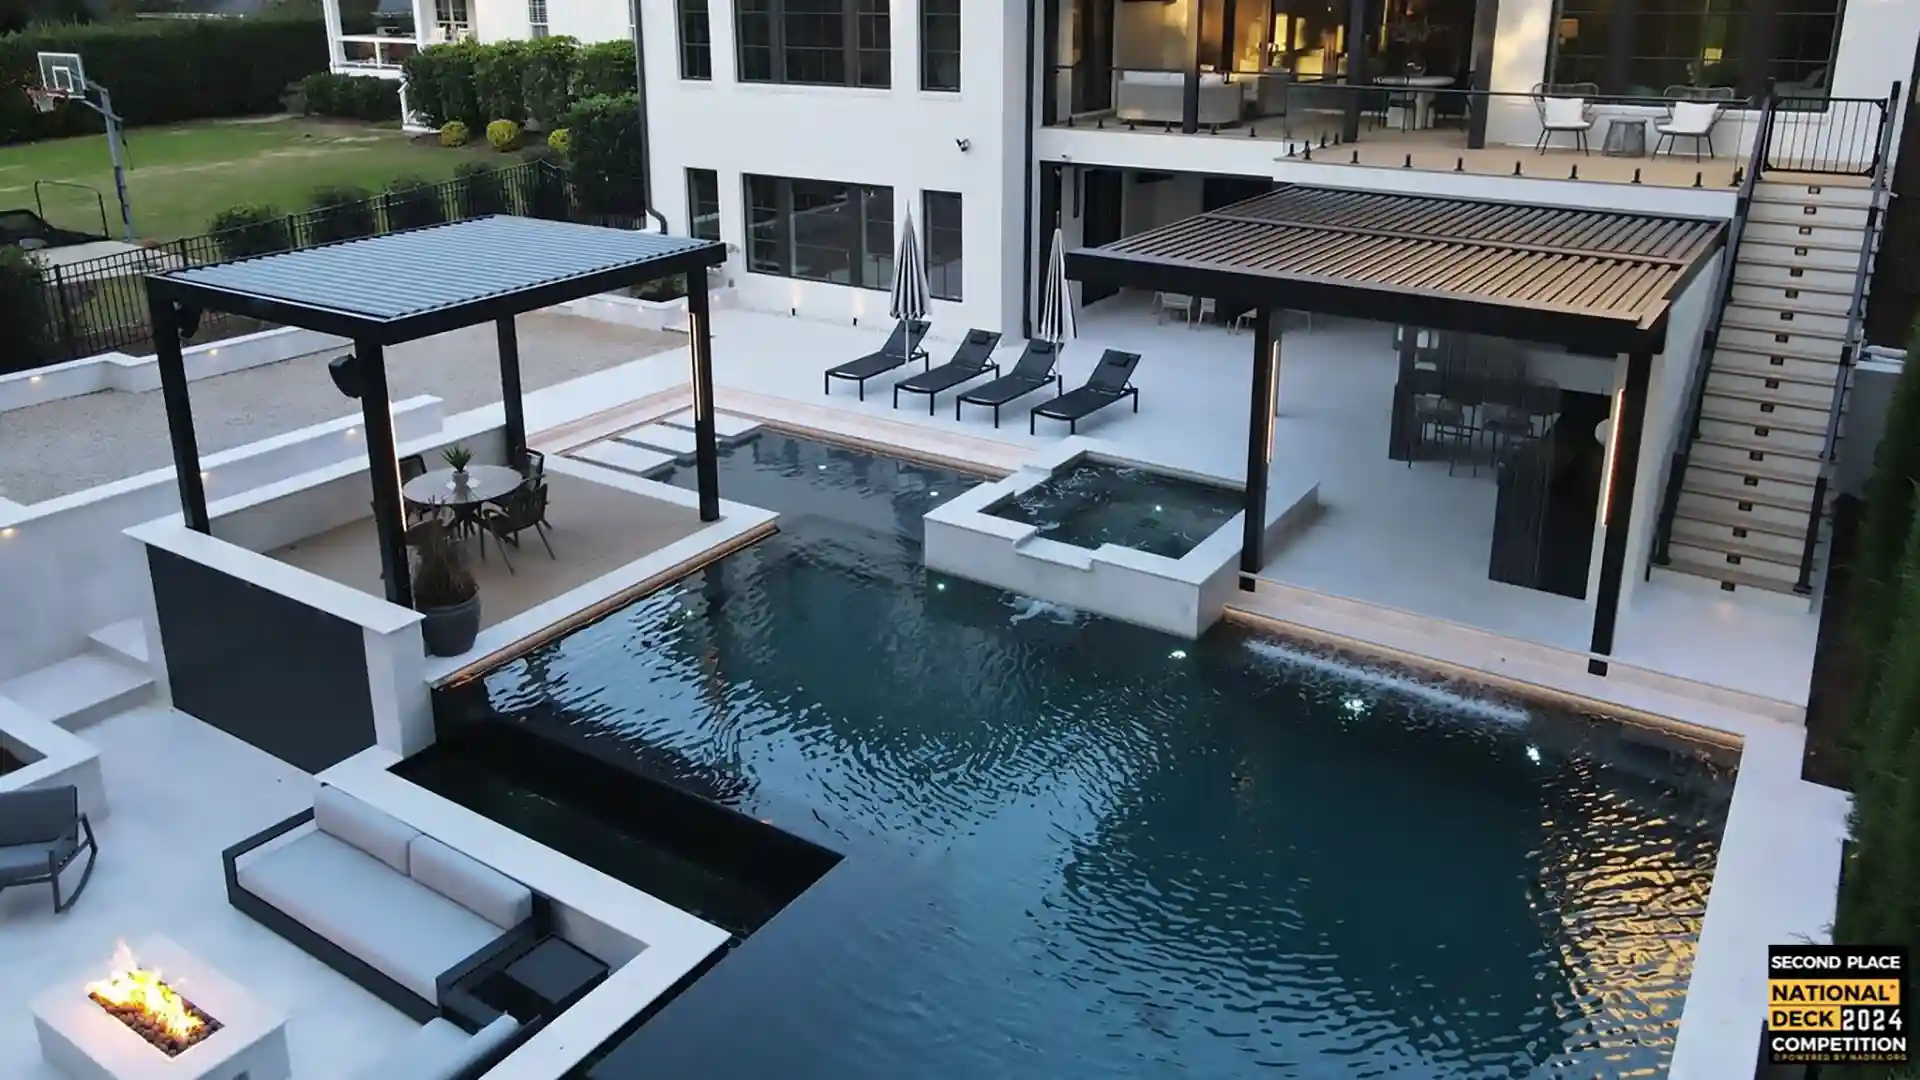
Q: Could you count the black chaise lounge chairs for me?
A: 4